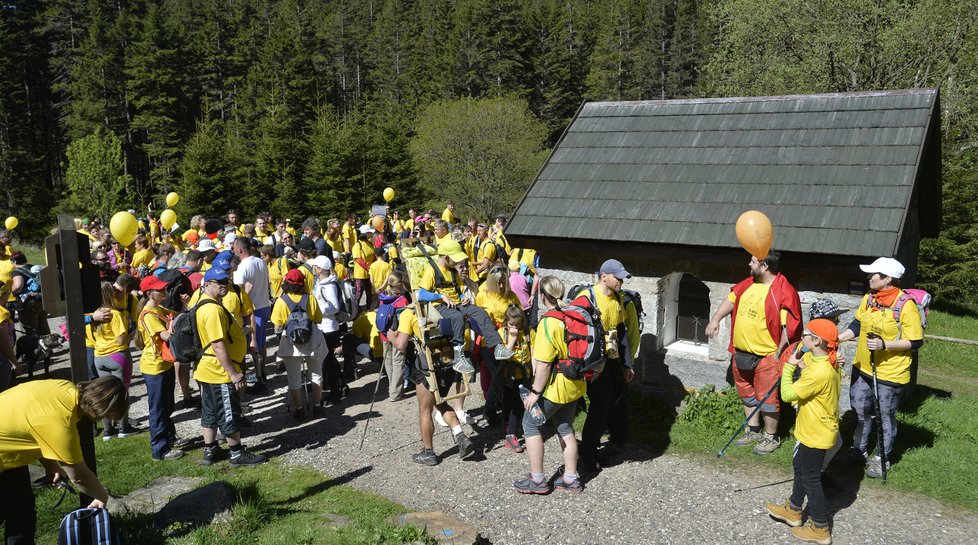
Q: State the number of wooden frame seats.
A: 1